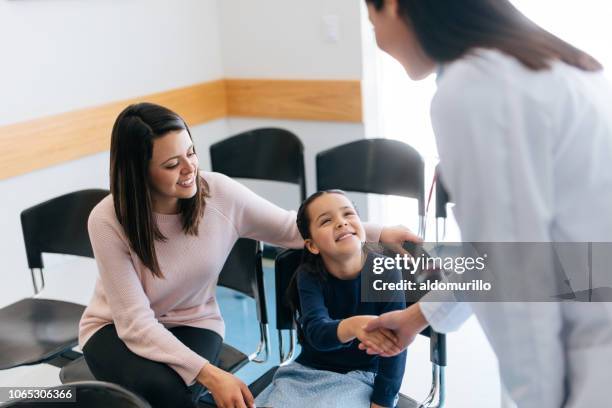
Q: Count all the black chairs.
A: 7